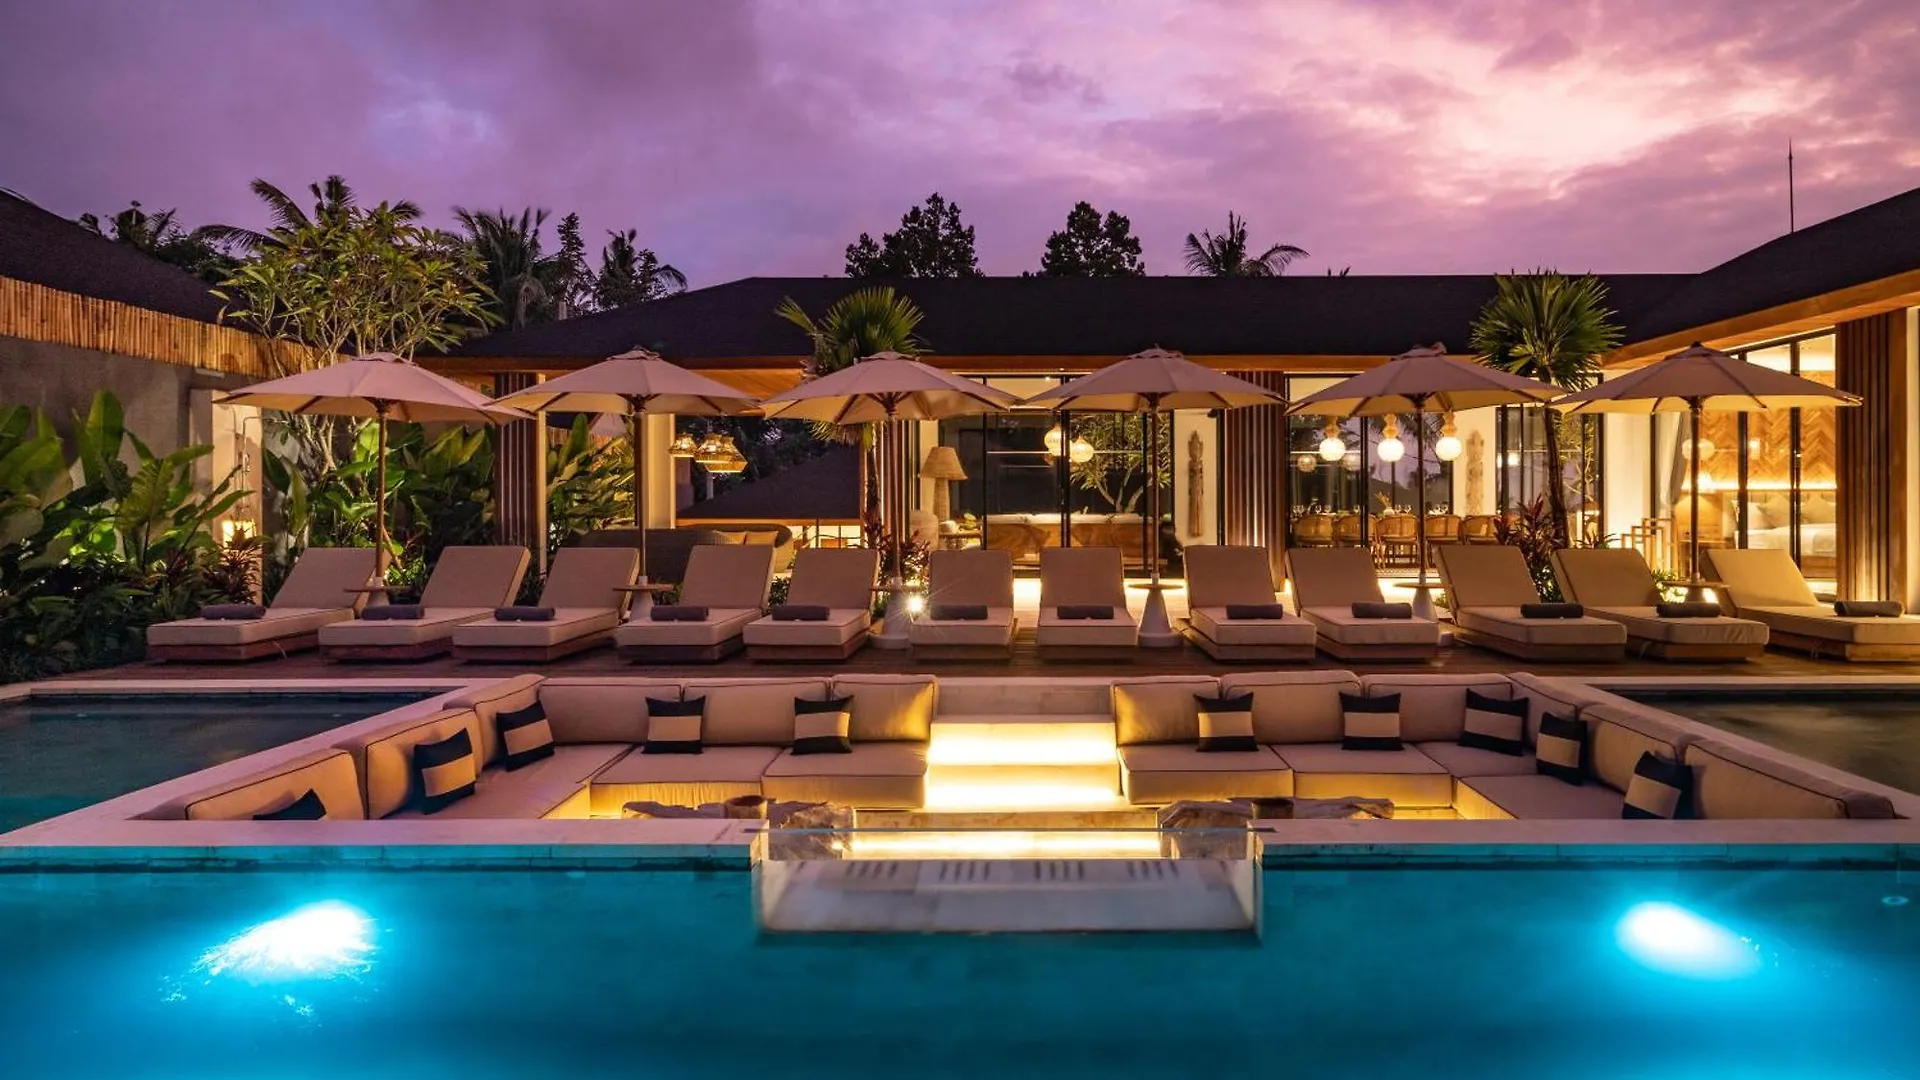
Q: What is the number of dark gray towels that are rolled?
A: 12